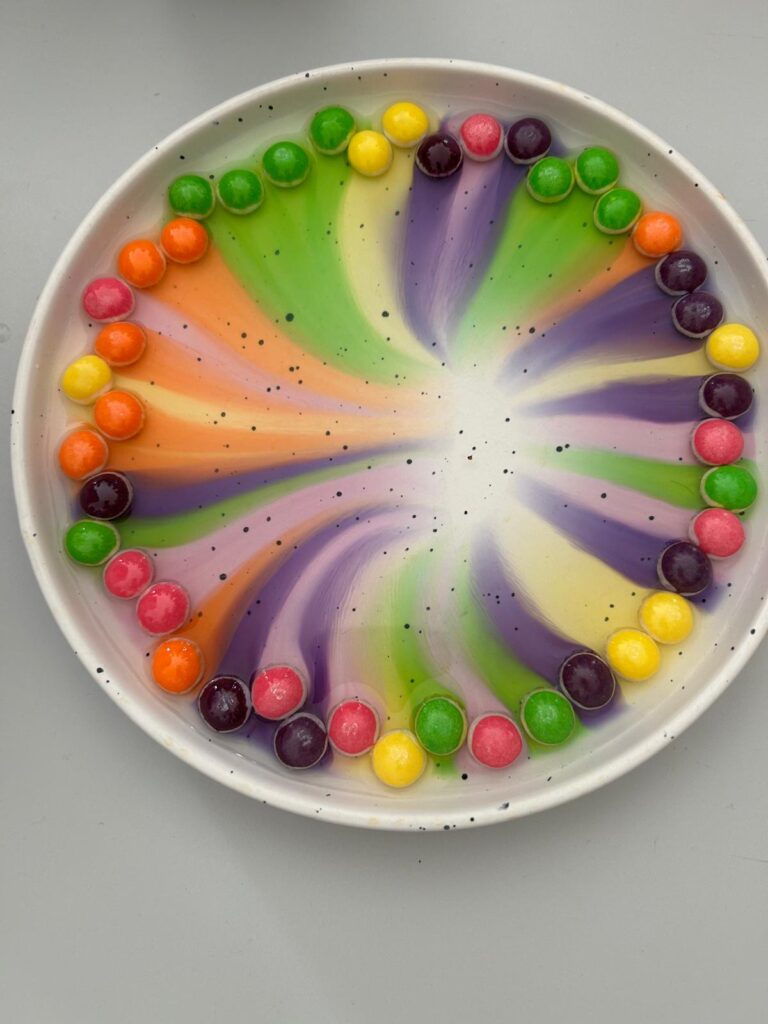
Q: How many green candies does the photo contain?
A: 11